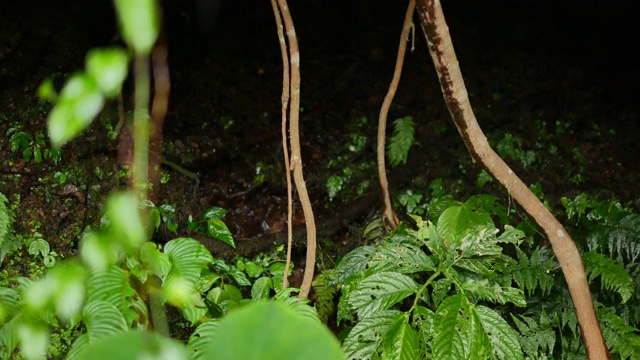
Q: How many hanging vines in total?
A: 4